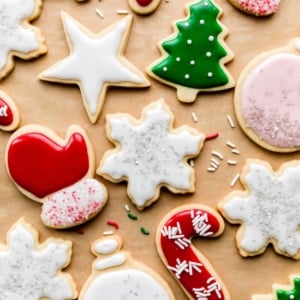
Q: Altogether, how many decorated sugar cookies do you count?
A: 14